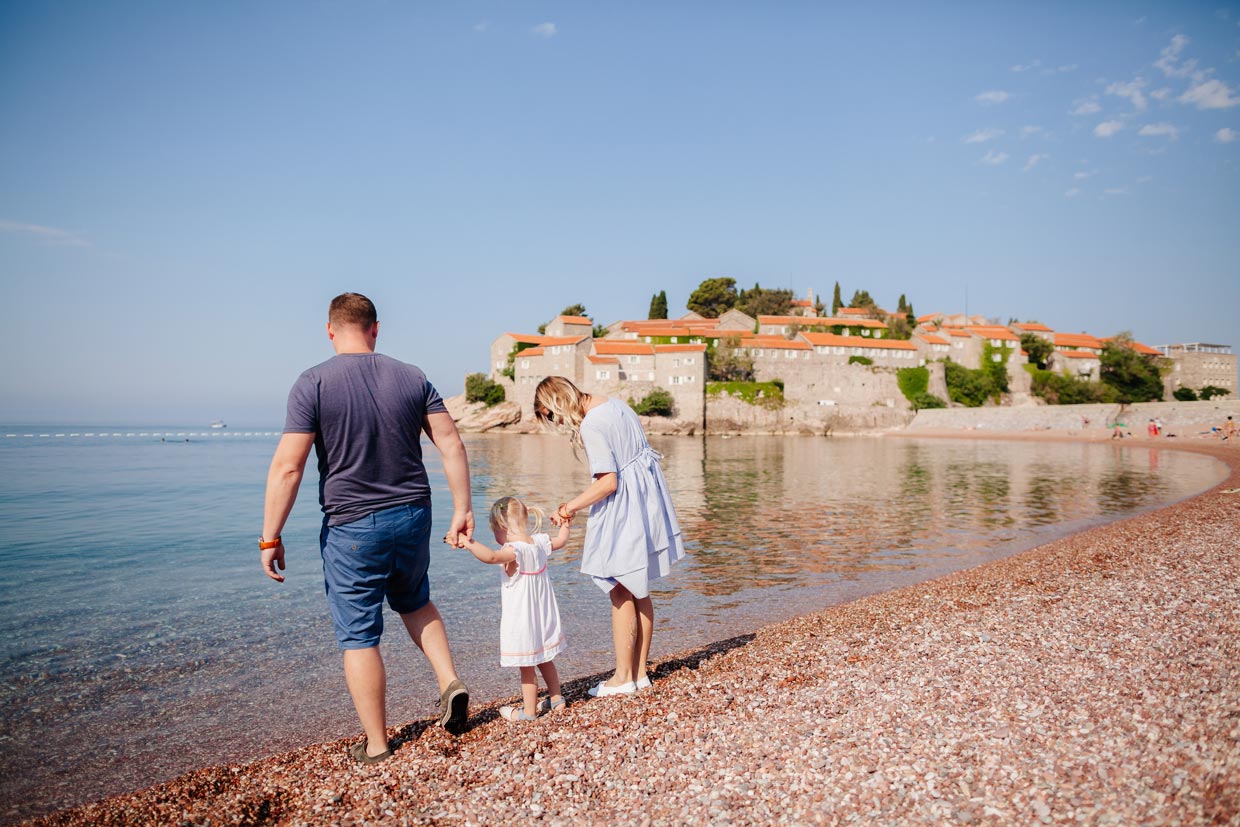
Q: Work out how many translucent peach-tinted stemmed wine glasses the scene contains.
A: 0